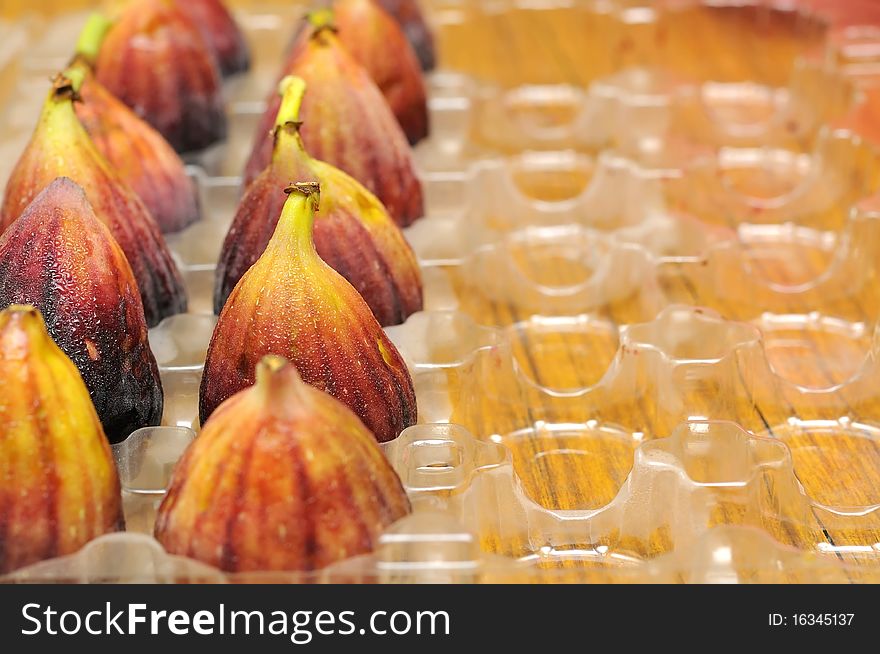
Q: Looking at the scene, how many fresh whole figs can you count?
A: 12